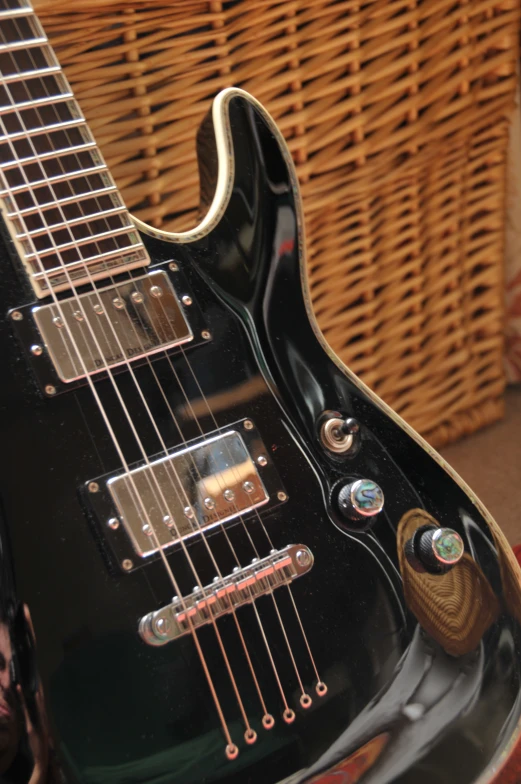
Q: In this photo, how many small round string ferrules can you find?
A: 6